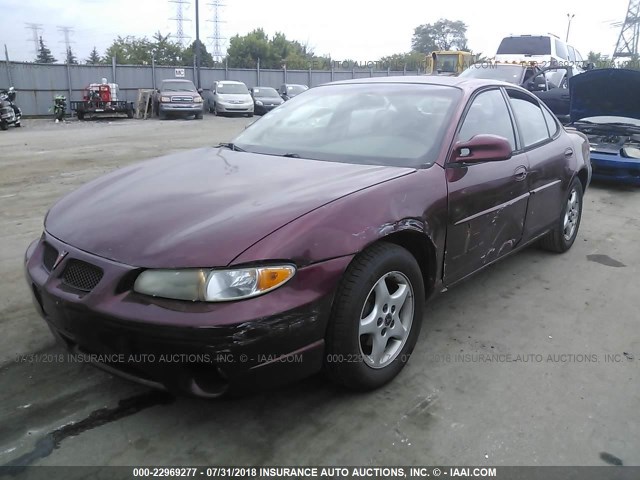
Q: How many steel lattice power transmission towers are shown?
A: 5